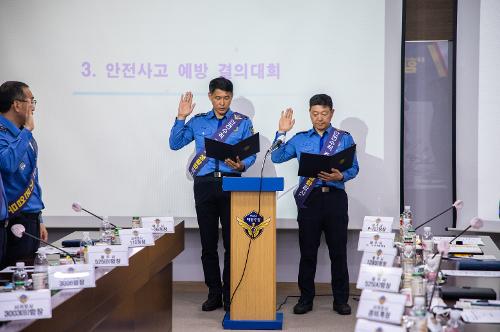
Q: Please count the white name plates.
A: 11